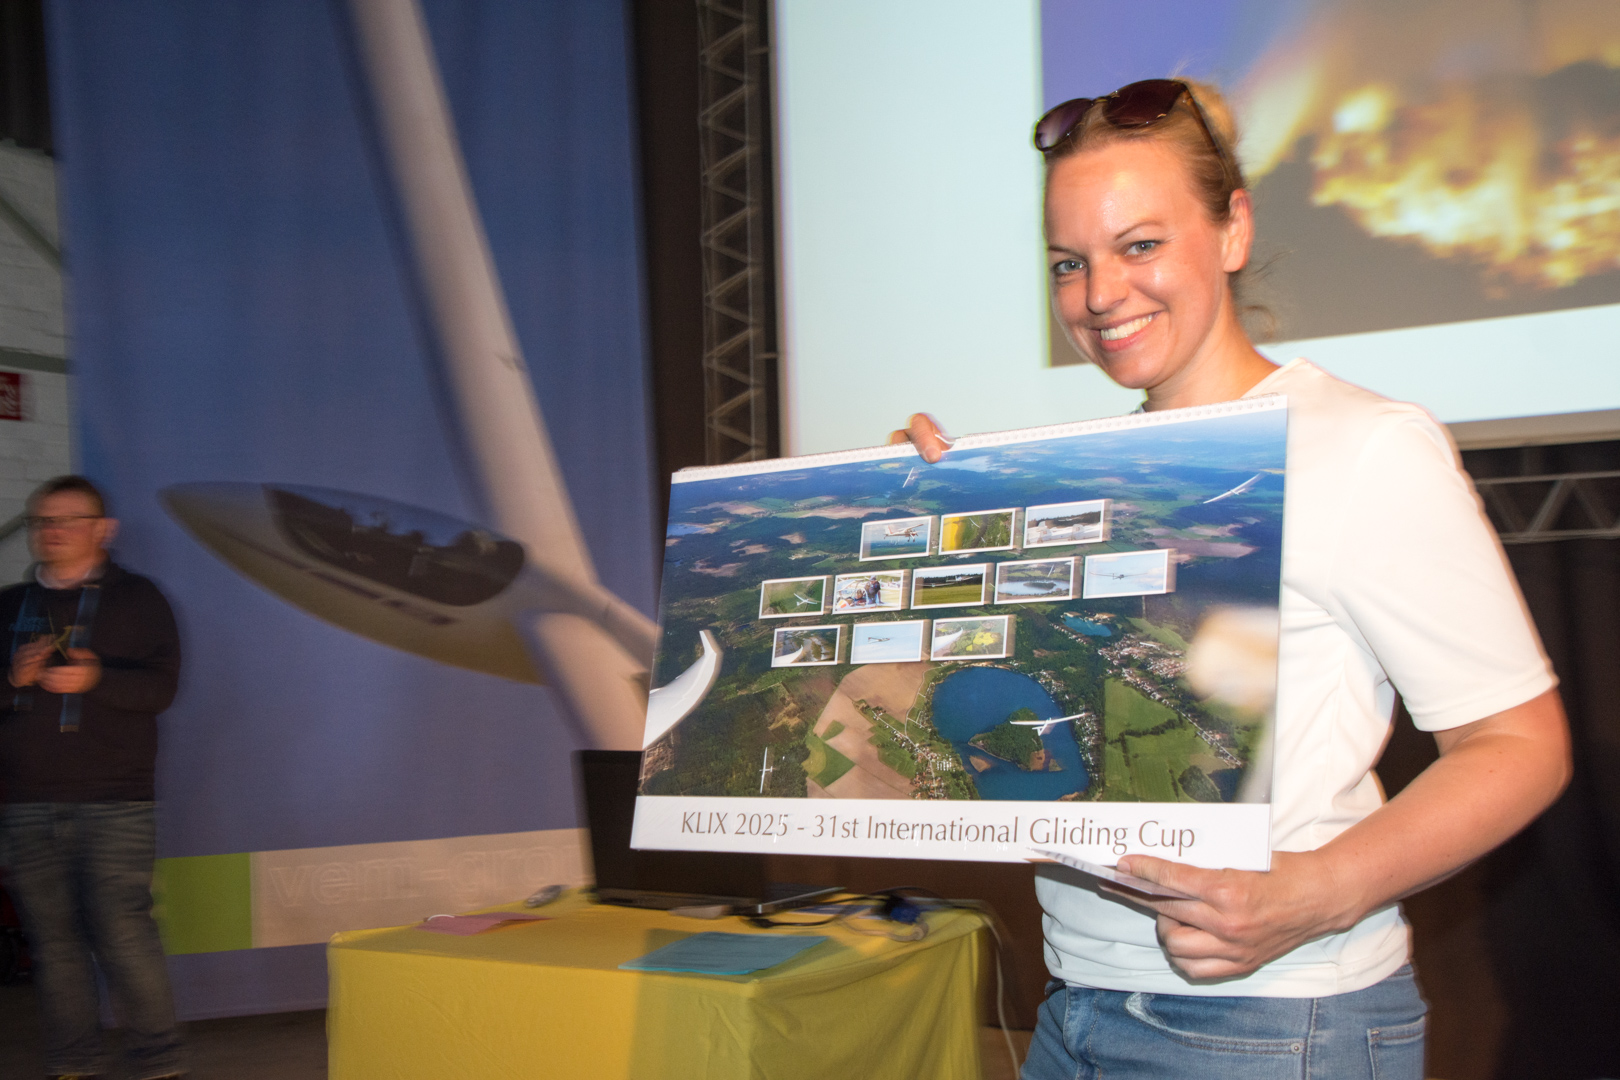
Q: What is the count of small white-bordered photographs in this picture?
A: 11